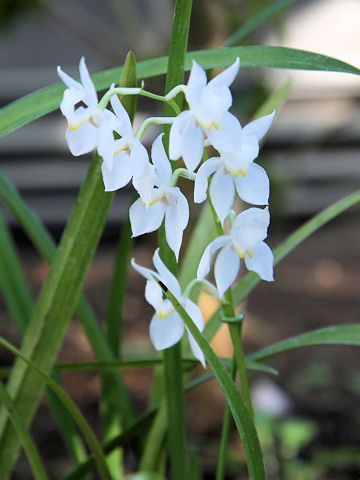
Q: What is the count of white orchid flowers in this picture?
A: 7